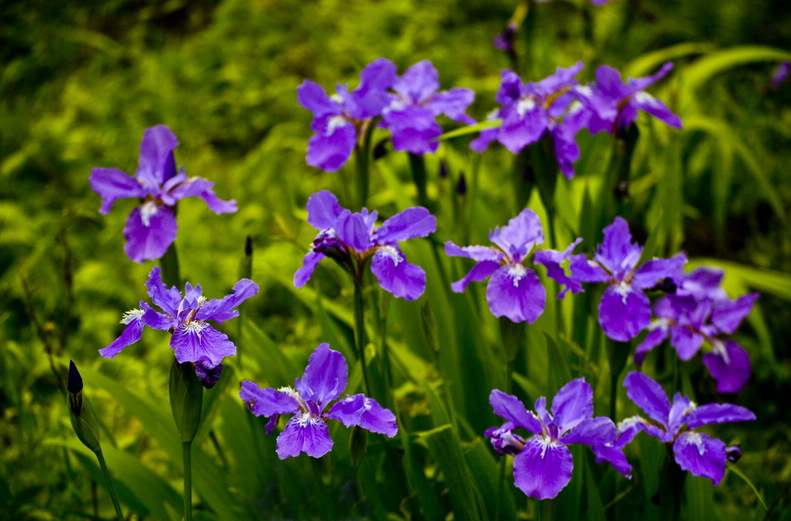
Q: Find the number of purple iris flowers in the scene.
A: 13